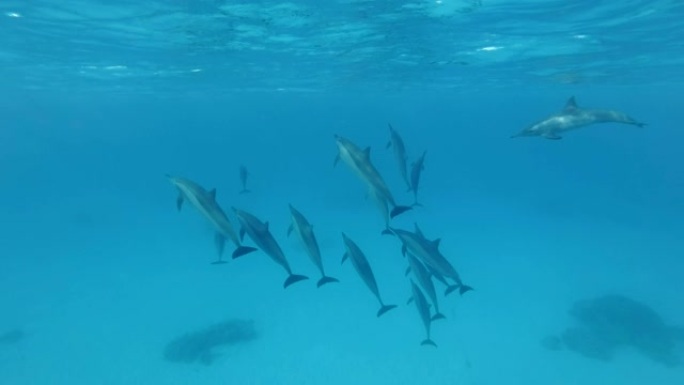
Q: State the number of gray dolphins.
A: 15